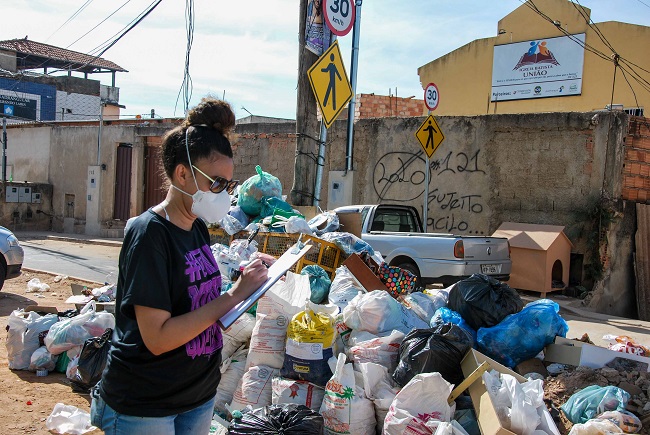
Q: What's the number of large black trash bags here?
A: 4